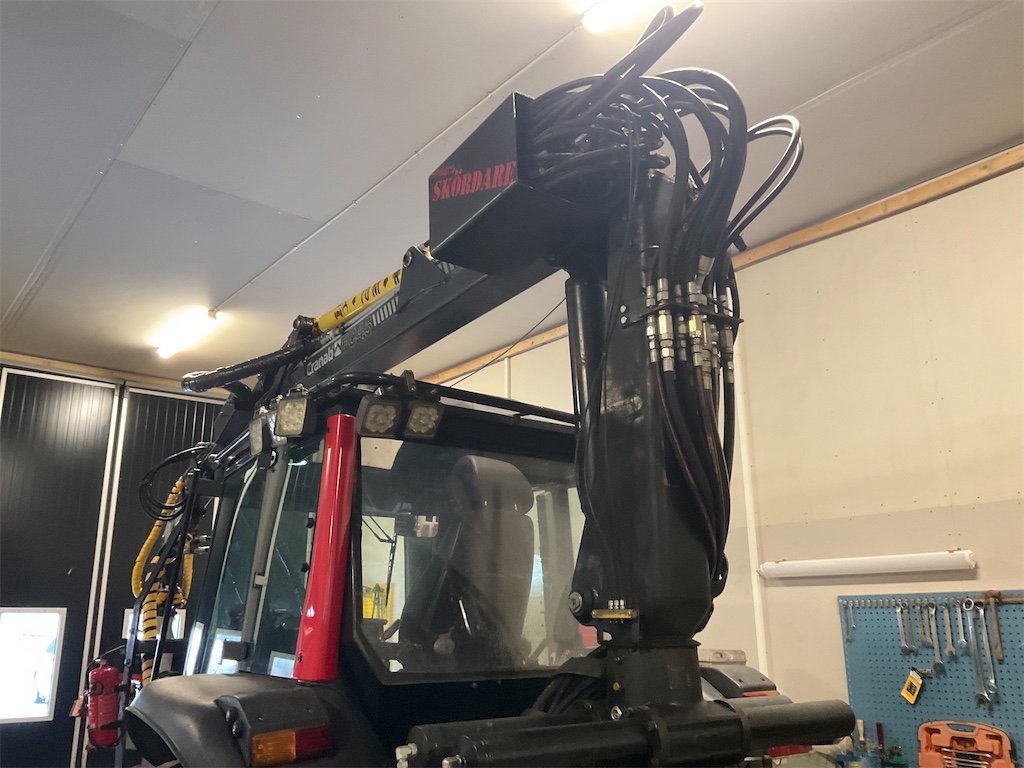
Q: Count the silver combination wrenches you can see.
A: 11